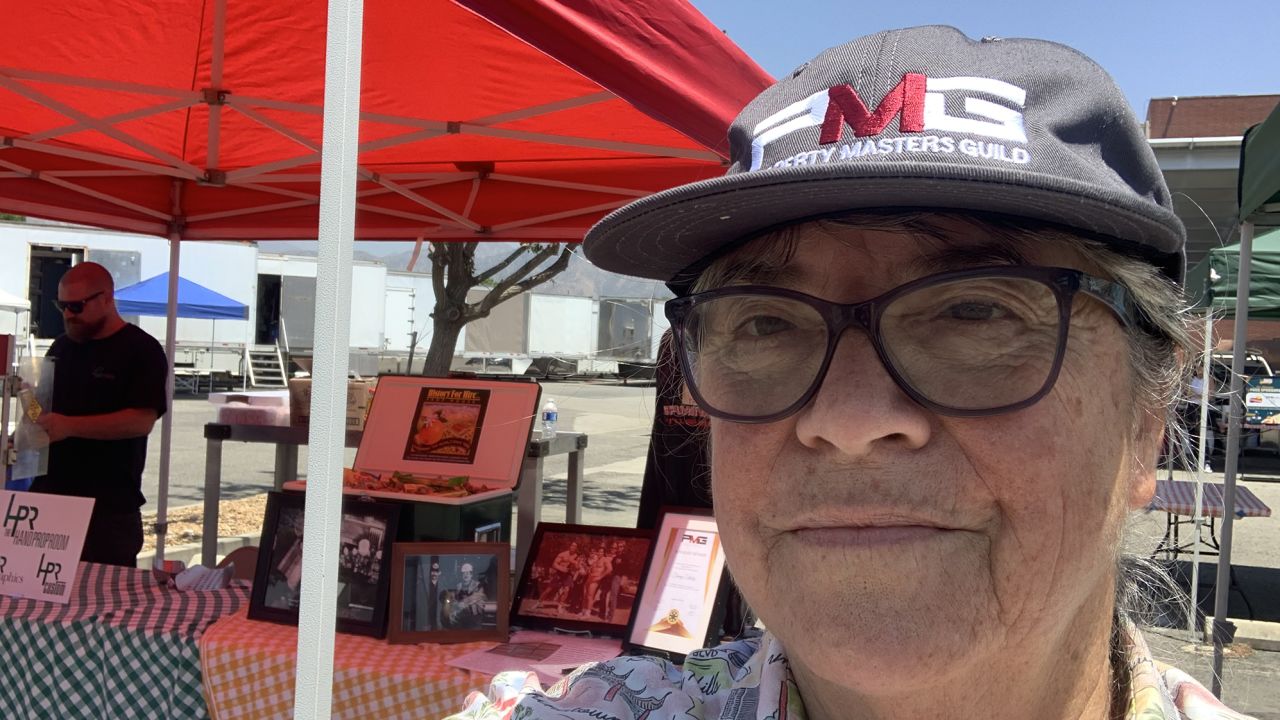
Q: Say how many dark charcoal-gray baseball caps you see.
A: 1